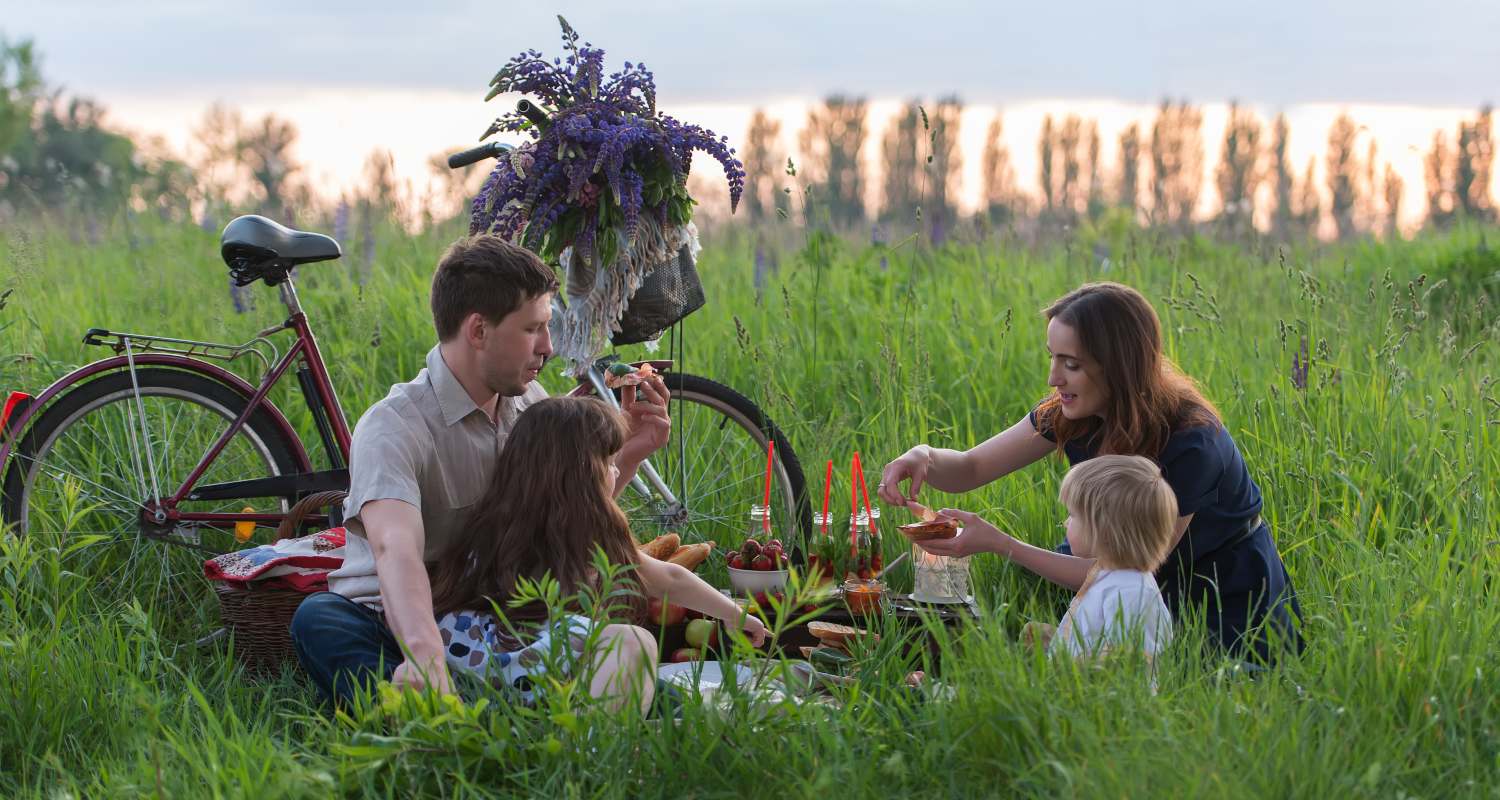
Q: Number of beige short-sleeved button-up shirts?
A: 1